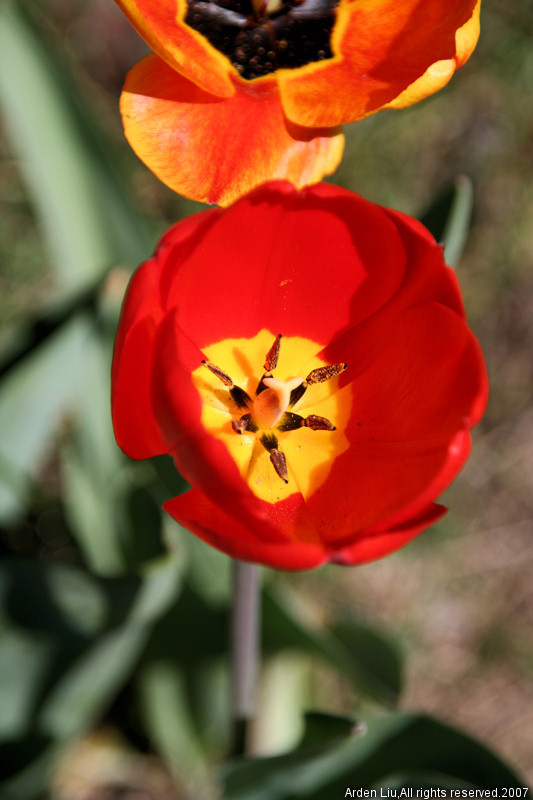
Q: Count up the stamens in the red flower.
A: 6